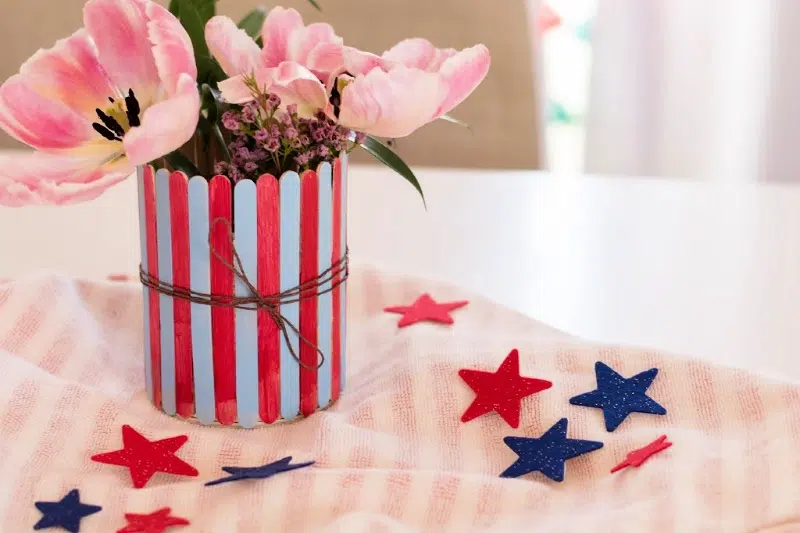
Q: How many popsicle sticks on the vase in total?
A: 13